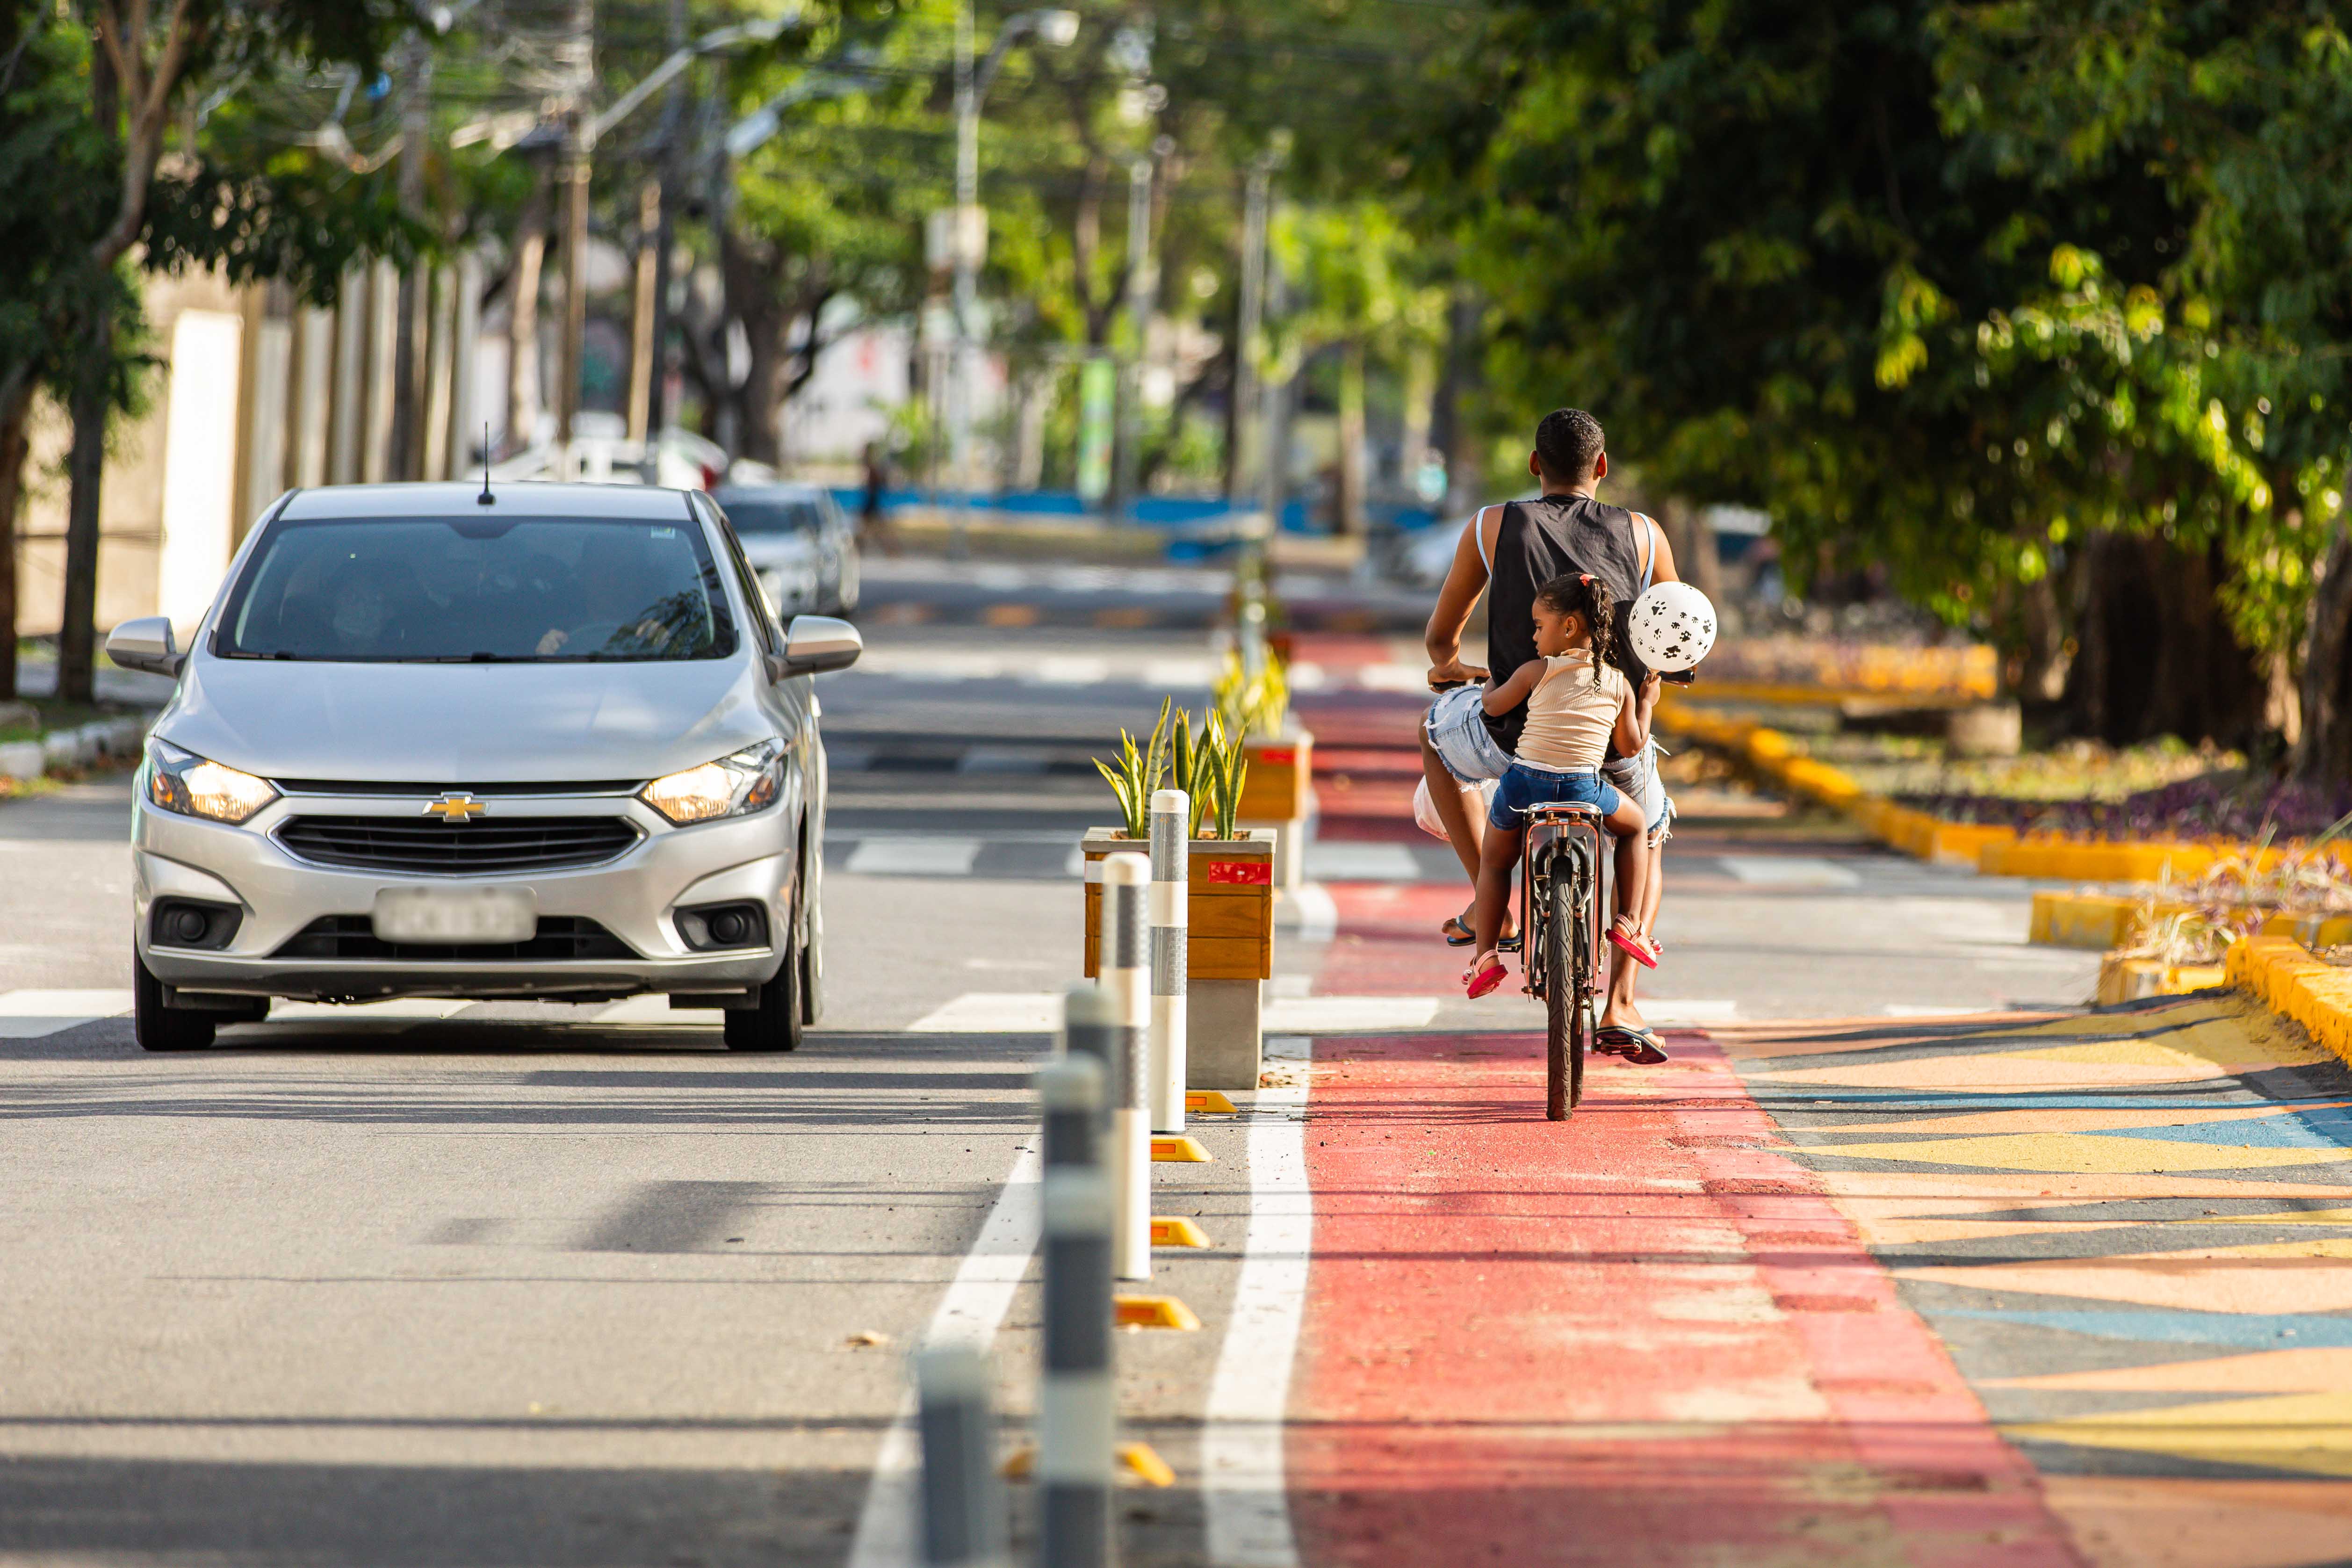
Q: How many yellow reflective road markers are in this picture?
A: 5